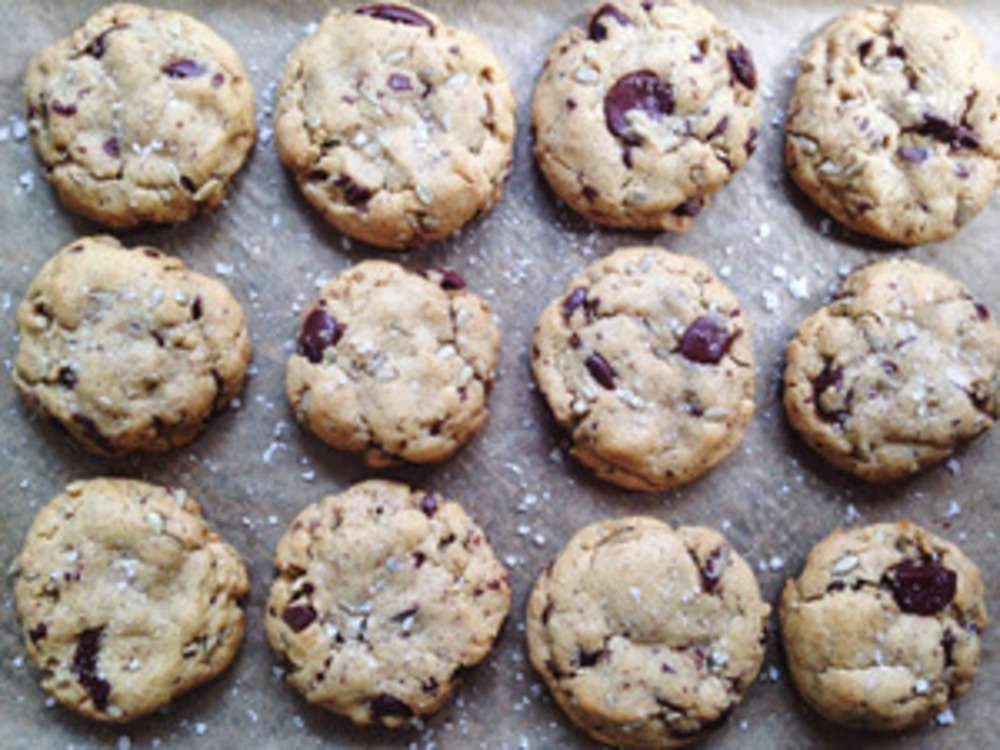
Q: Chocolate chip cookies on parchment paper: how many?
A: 12